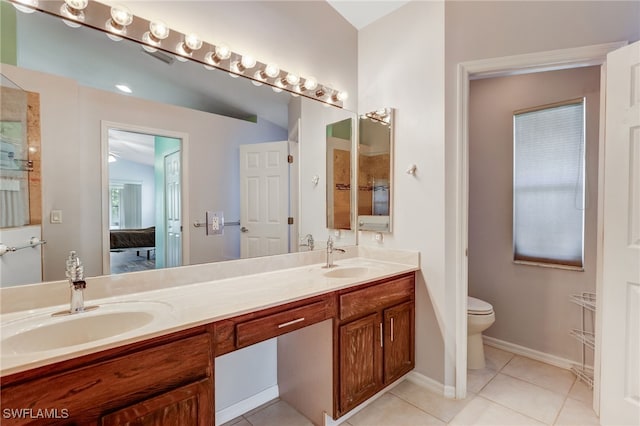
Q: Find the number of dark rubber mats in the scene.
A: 0